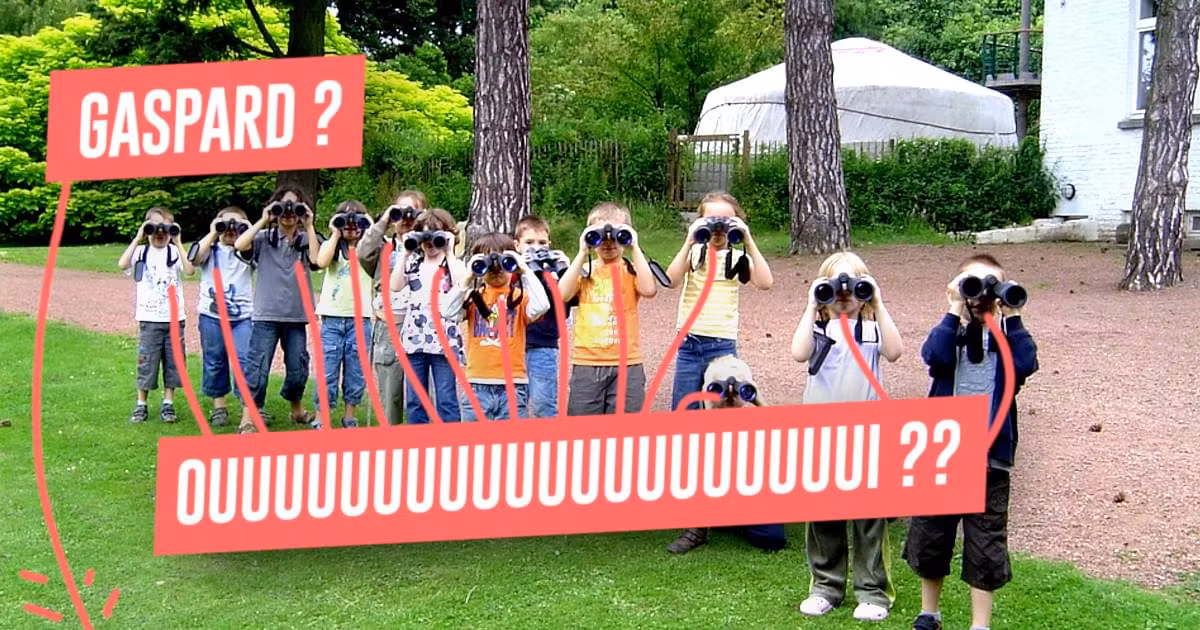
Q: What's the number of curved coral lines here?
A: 14